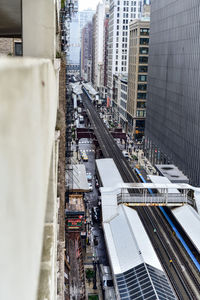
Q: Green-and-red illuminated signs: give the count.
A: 1